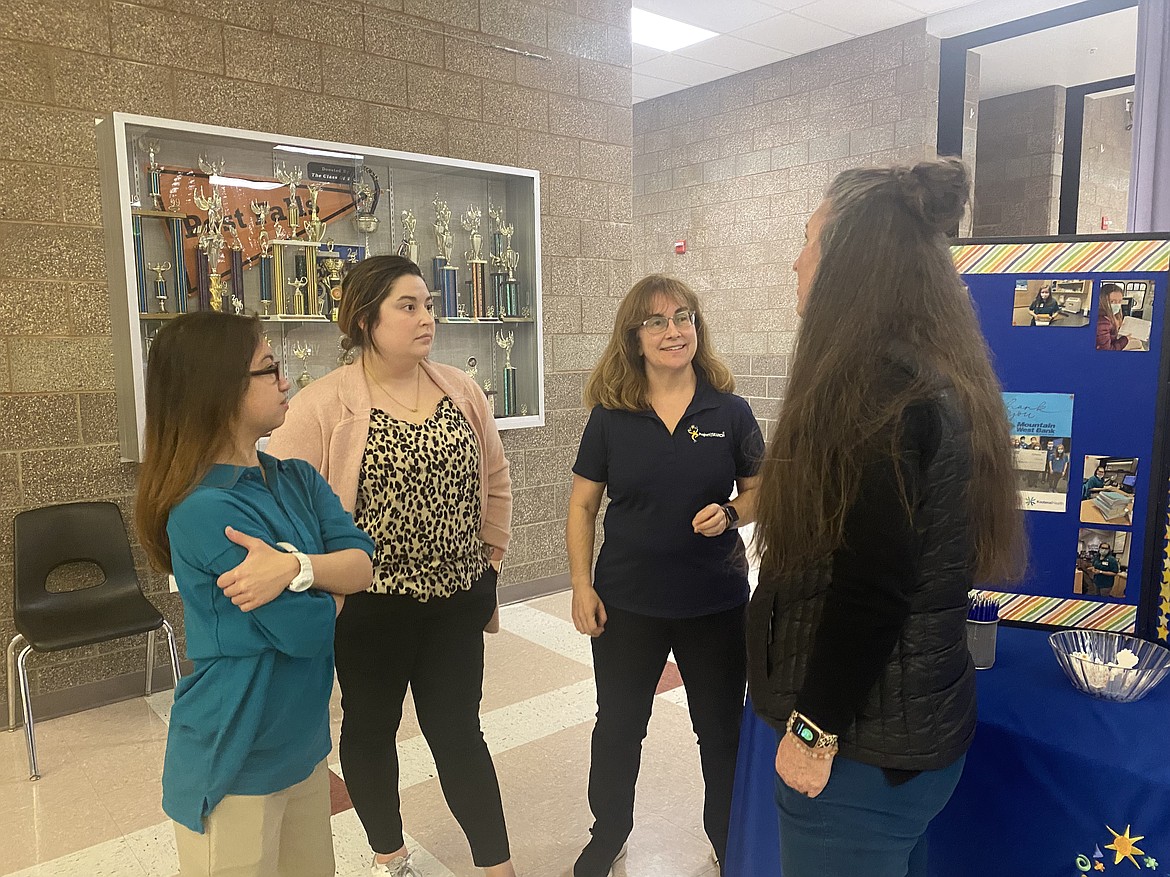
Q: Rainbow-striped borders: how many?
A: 2